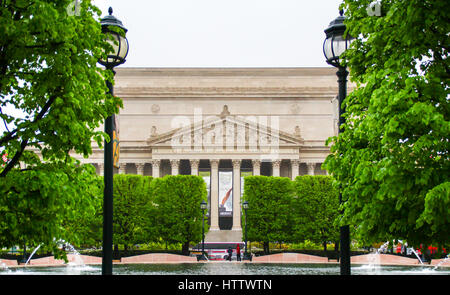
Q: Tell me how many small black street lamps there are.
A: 2